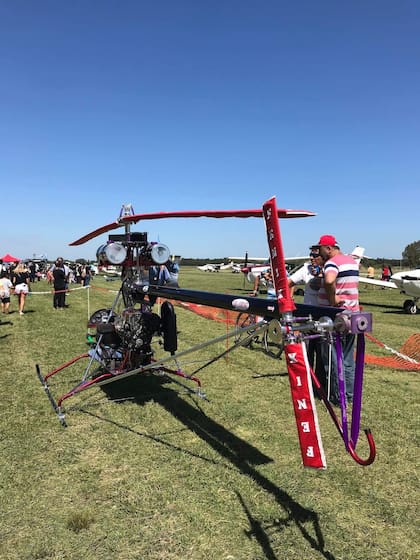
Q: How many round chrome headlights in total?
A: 2